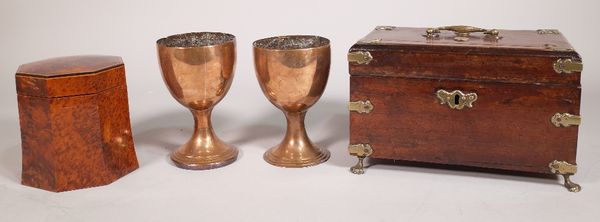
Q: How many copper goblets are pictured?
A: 2